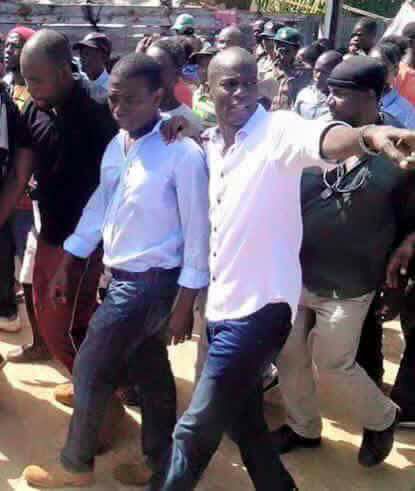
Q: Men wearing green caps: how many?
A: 2